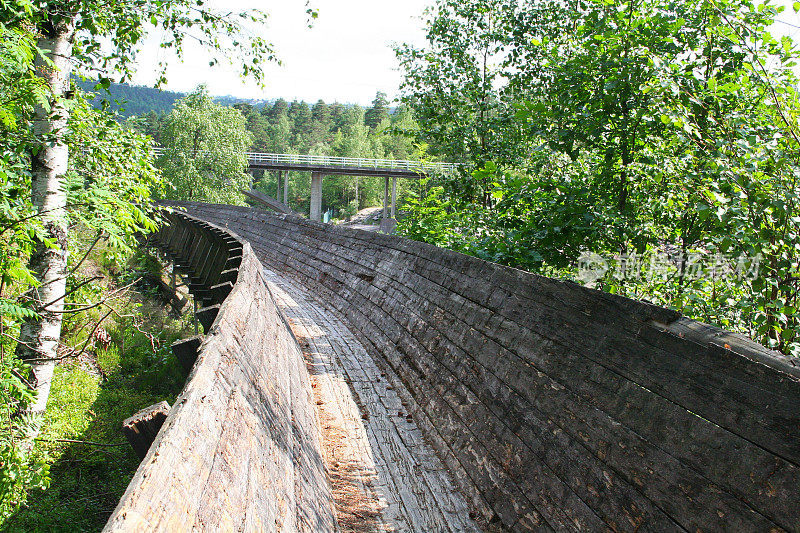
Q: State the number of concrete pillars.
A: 5